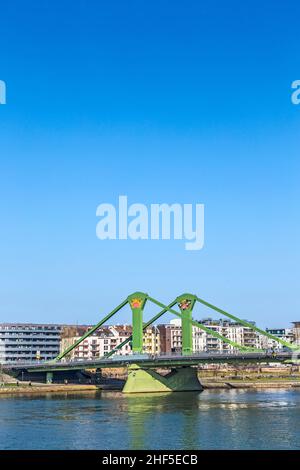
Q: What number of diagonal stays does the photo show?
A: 4